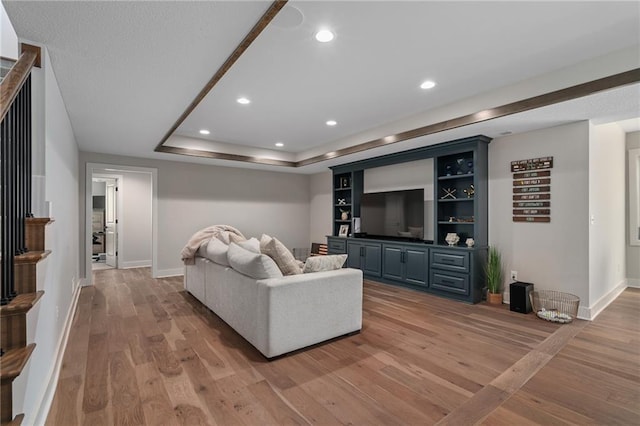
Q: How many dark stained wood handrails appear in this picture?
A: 1